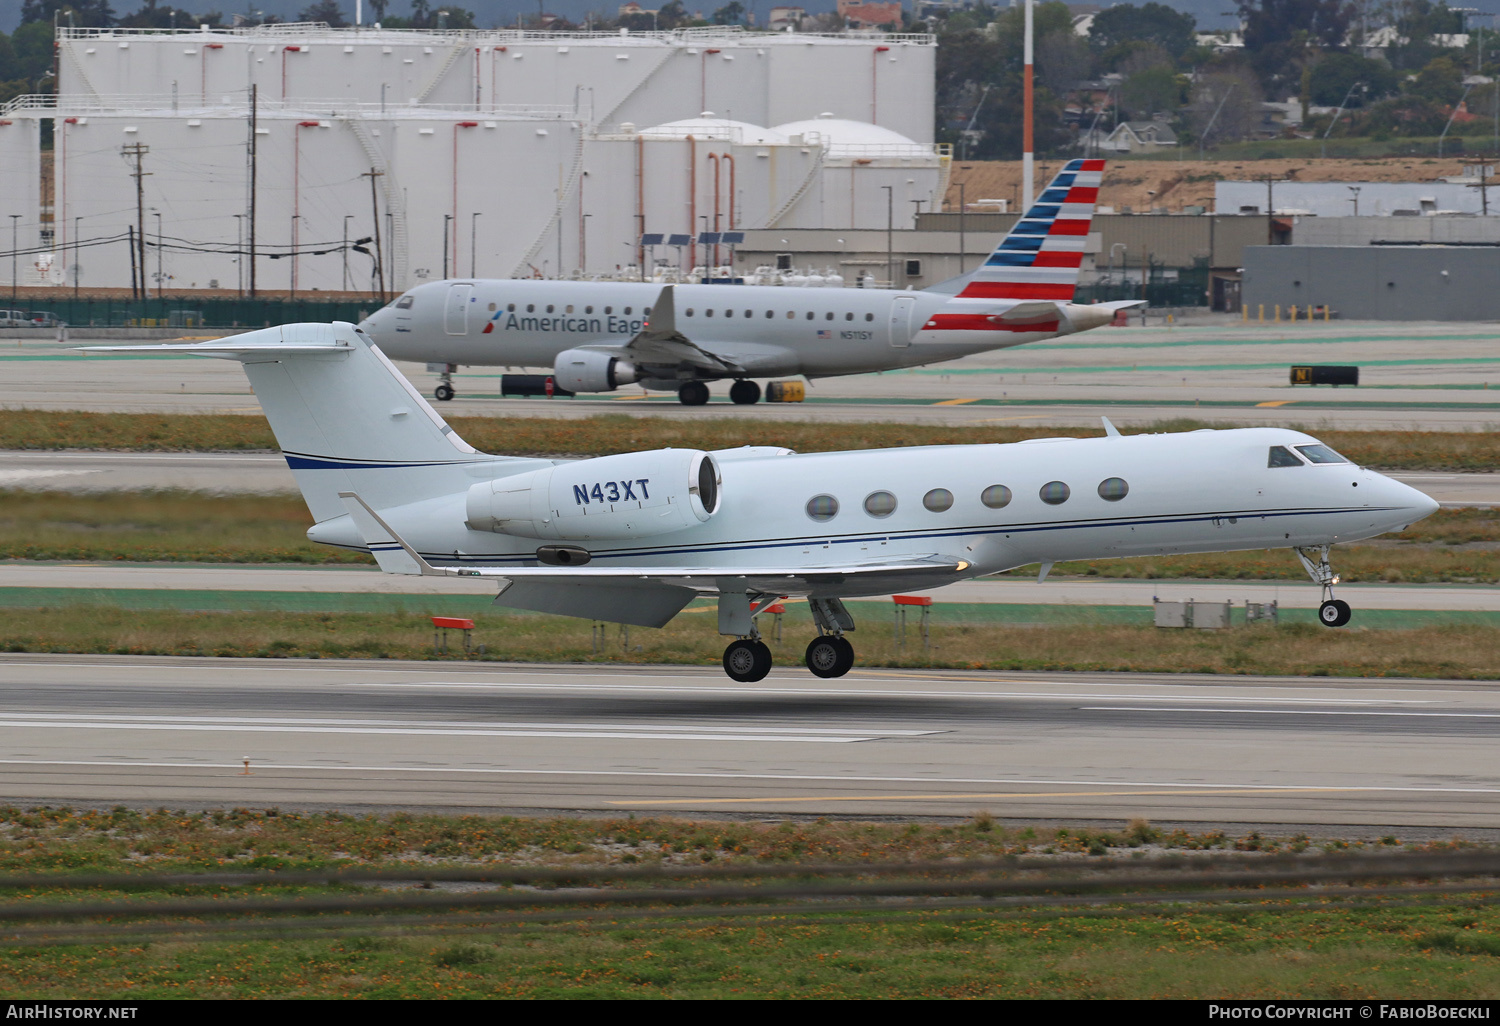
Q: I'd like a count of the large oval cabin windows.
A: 6